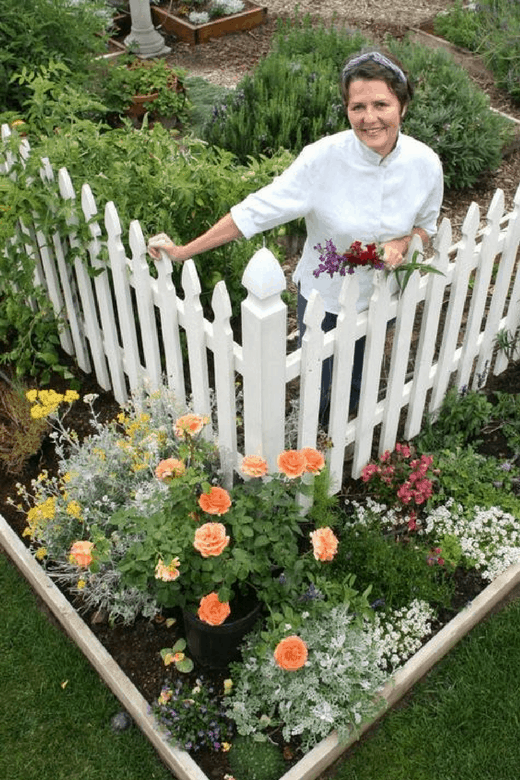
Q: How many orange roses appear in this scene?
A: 12